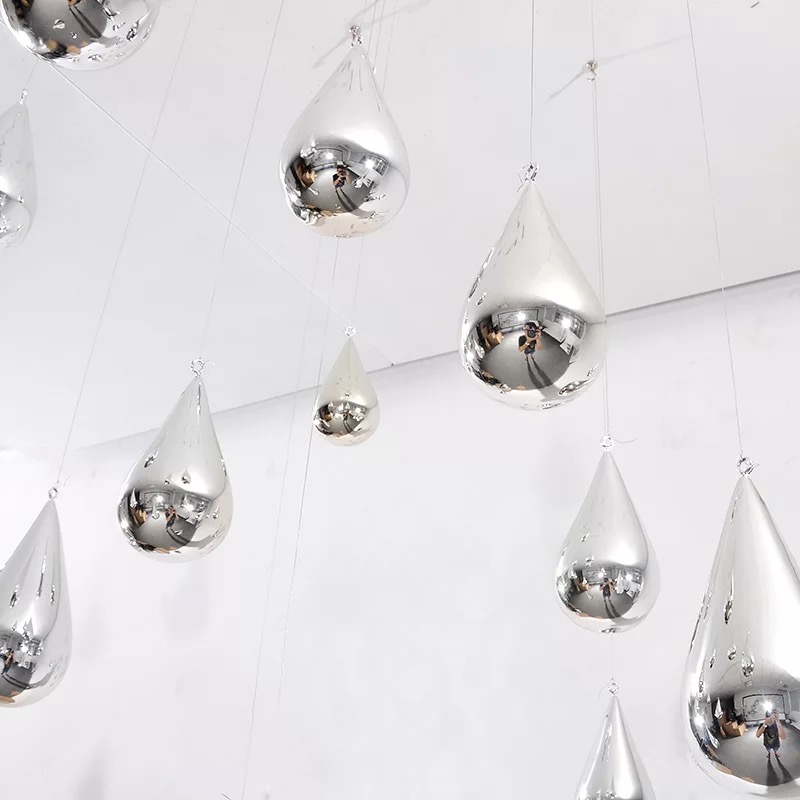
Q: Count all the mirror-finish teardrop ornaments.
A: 10